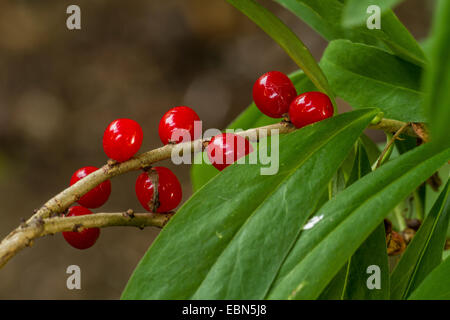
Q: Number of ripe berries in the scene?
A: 8